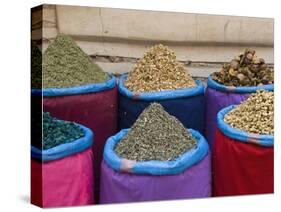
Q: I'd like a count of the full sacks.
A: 6